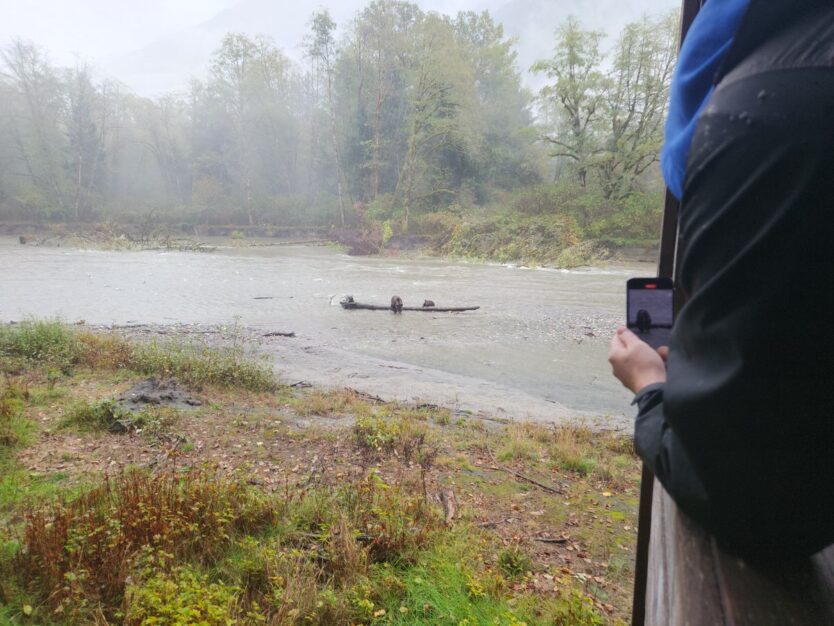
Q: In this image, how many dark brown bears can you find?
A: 2